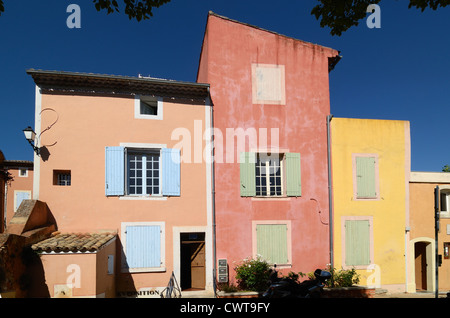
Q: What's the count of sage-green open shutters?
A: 2